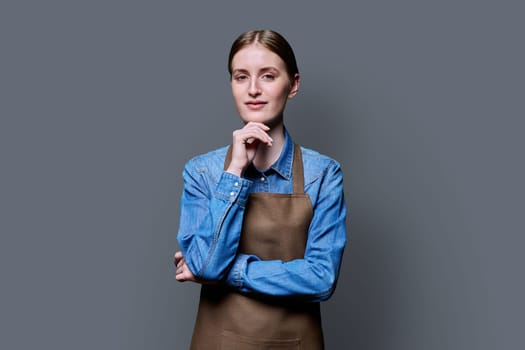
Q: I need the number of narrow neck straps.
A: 2